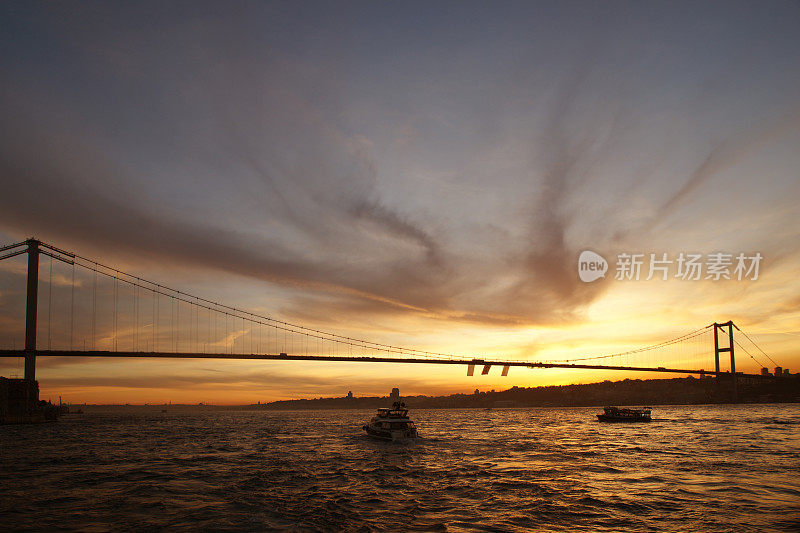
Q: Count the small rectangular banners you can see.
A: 3